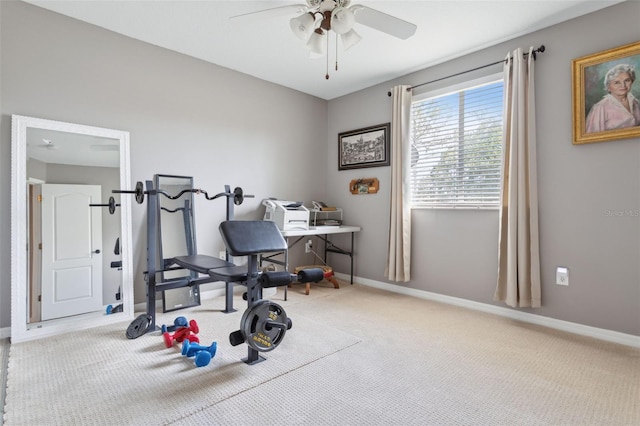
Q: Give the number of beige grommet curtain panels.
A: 2